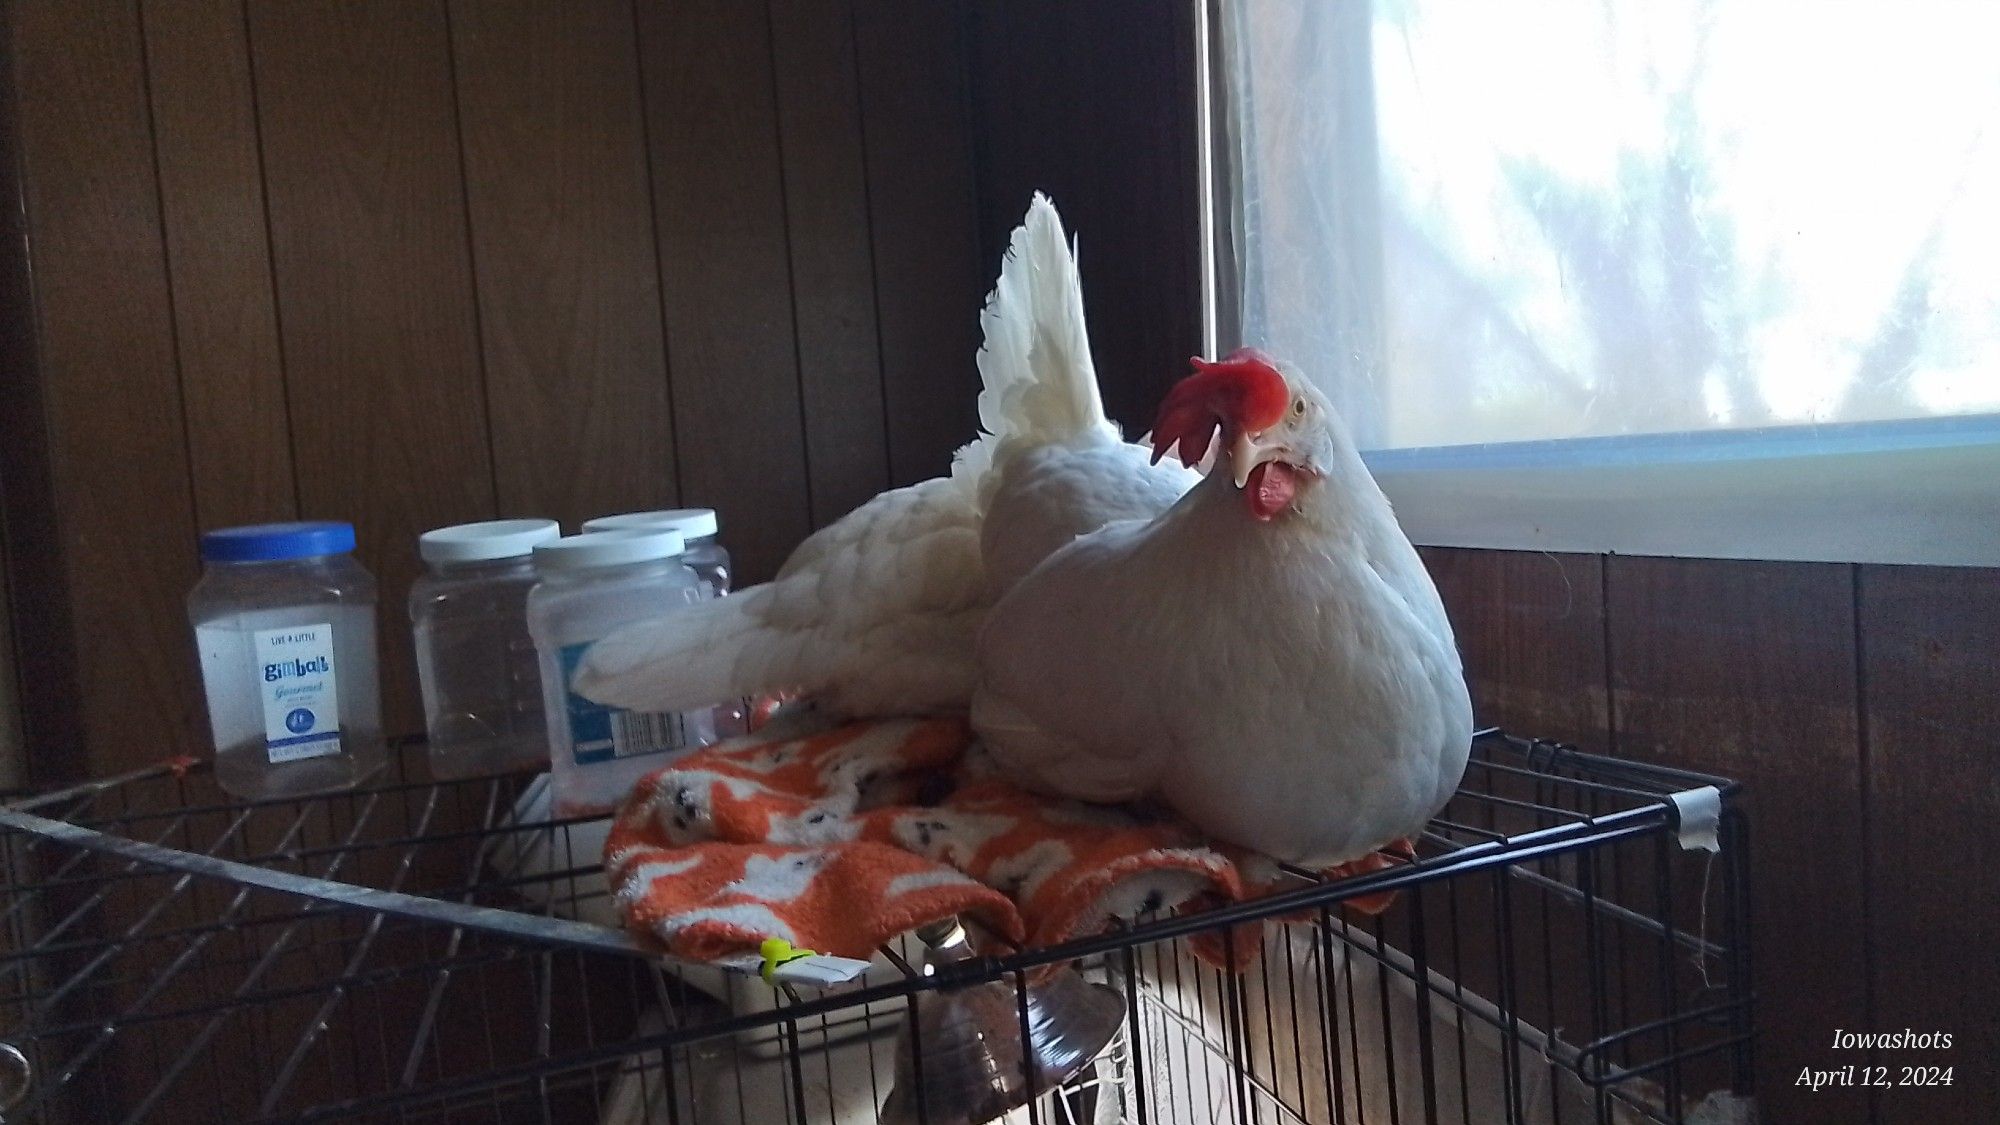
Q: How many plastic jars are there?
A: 4